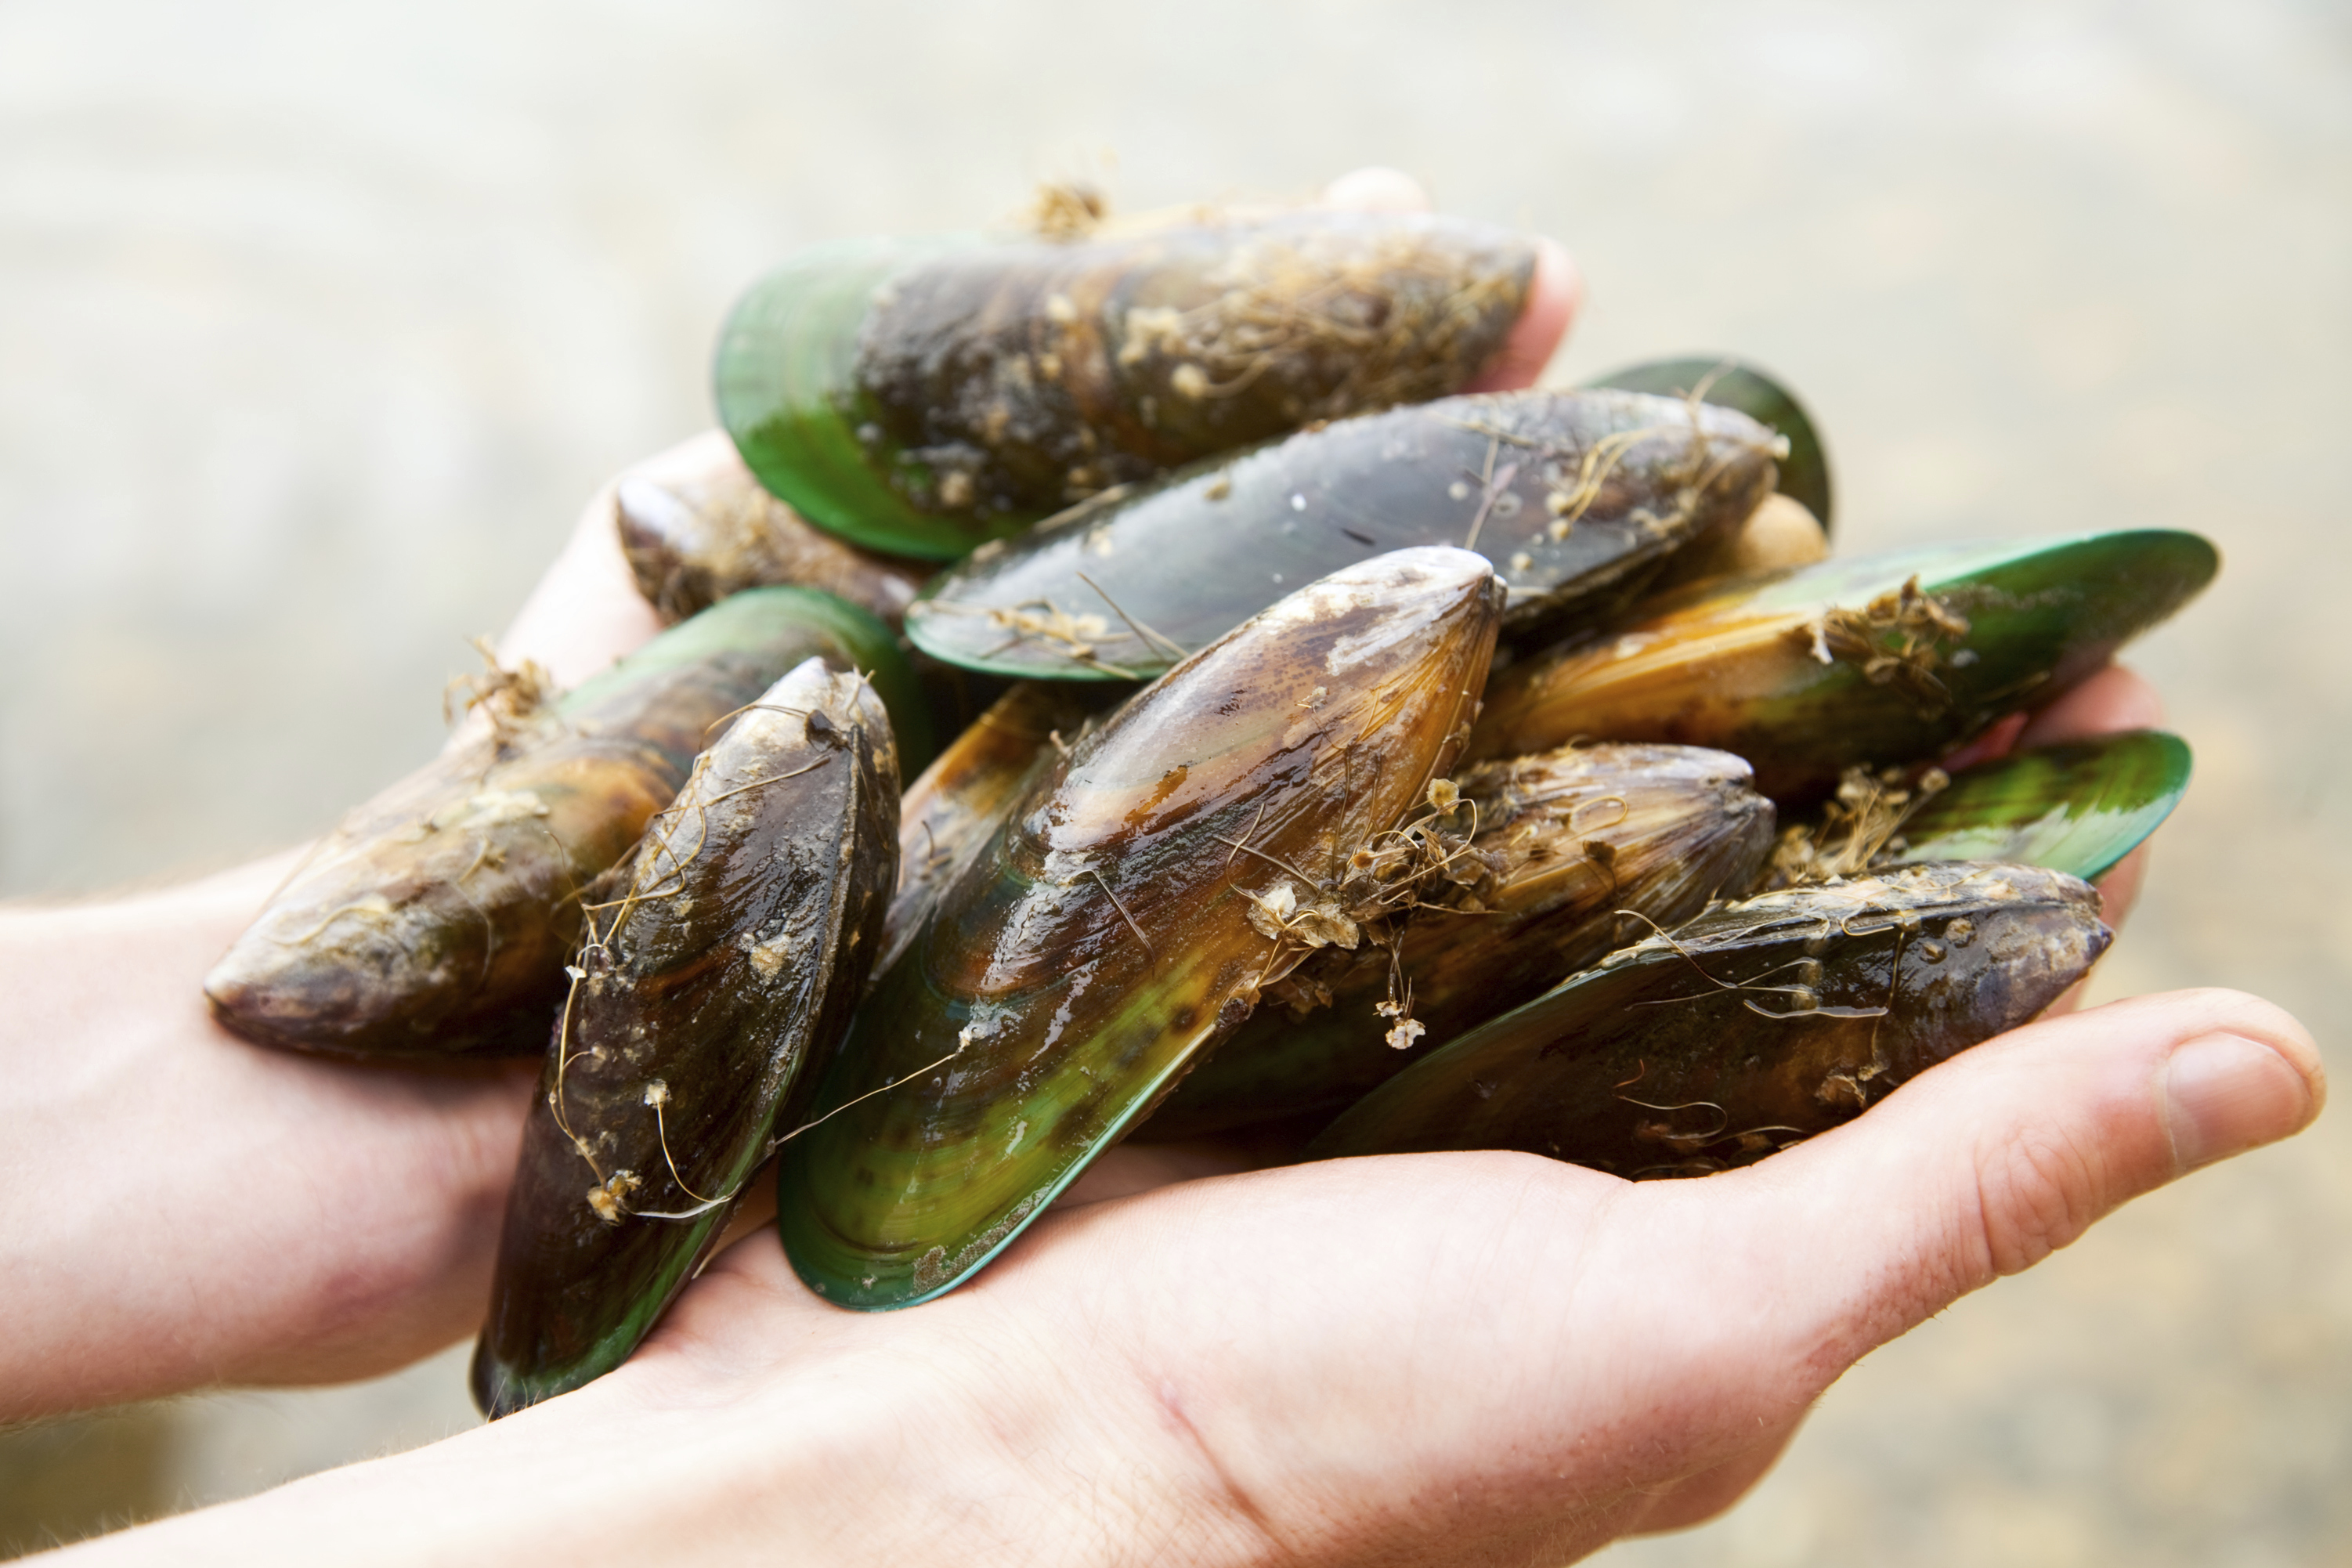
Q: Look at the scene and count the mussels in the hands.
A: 12